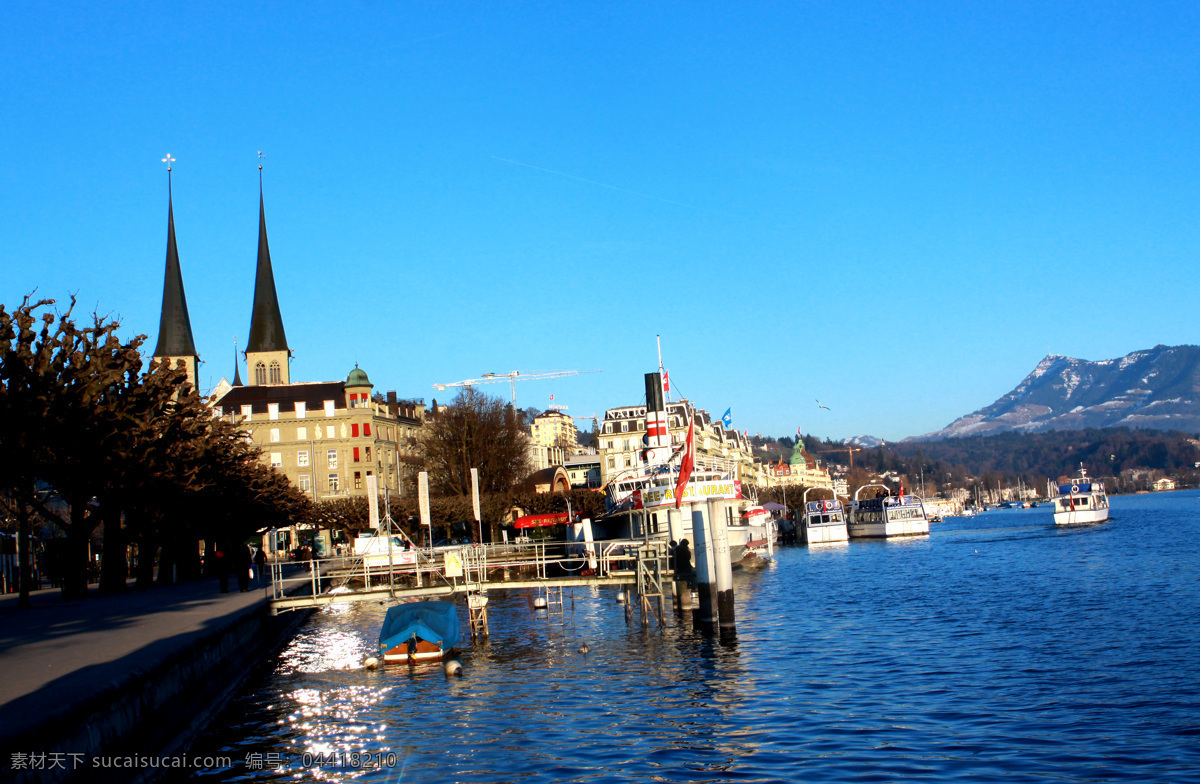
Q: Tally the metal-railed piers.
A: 1